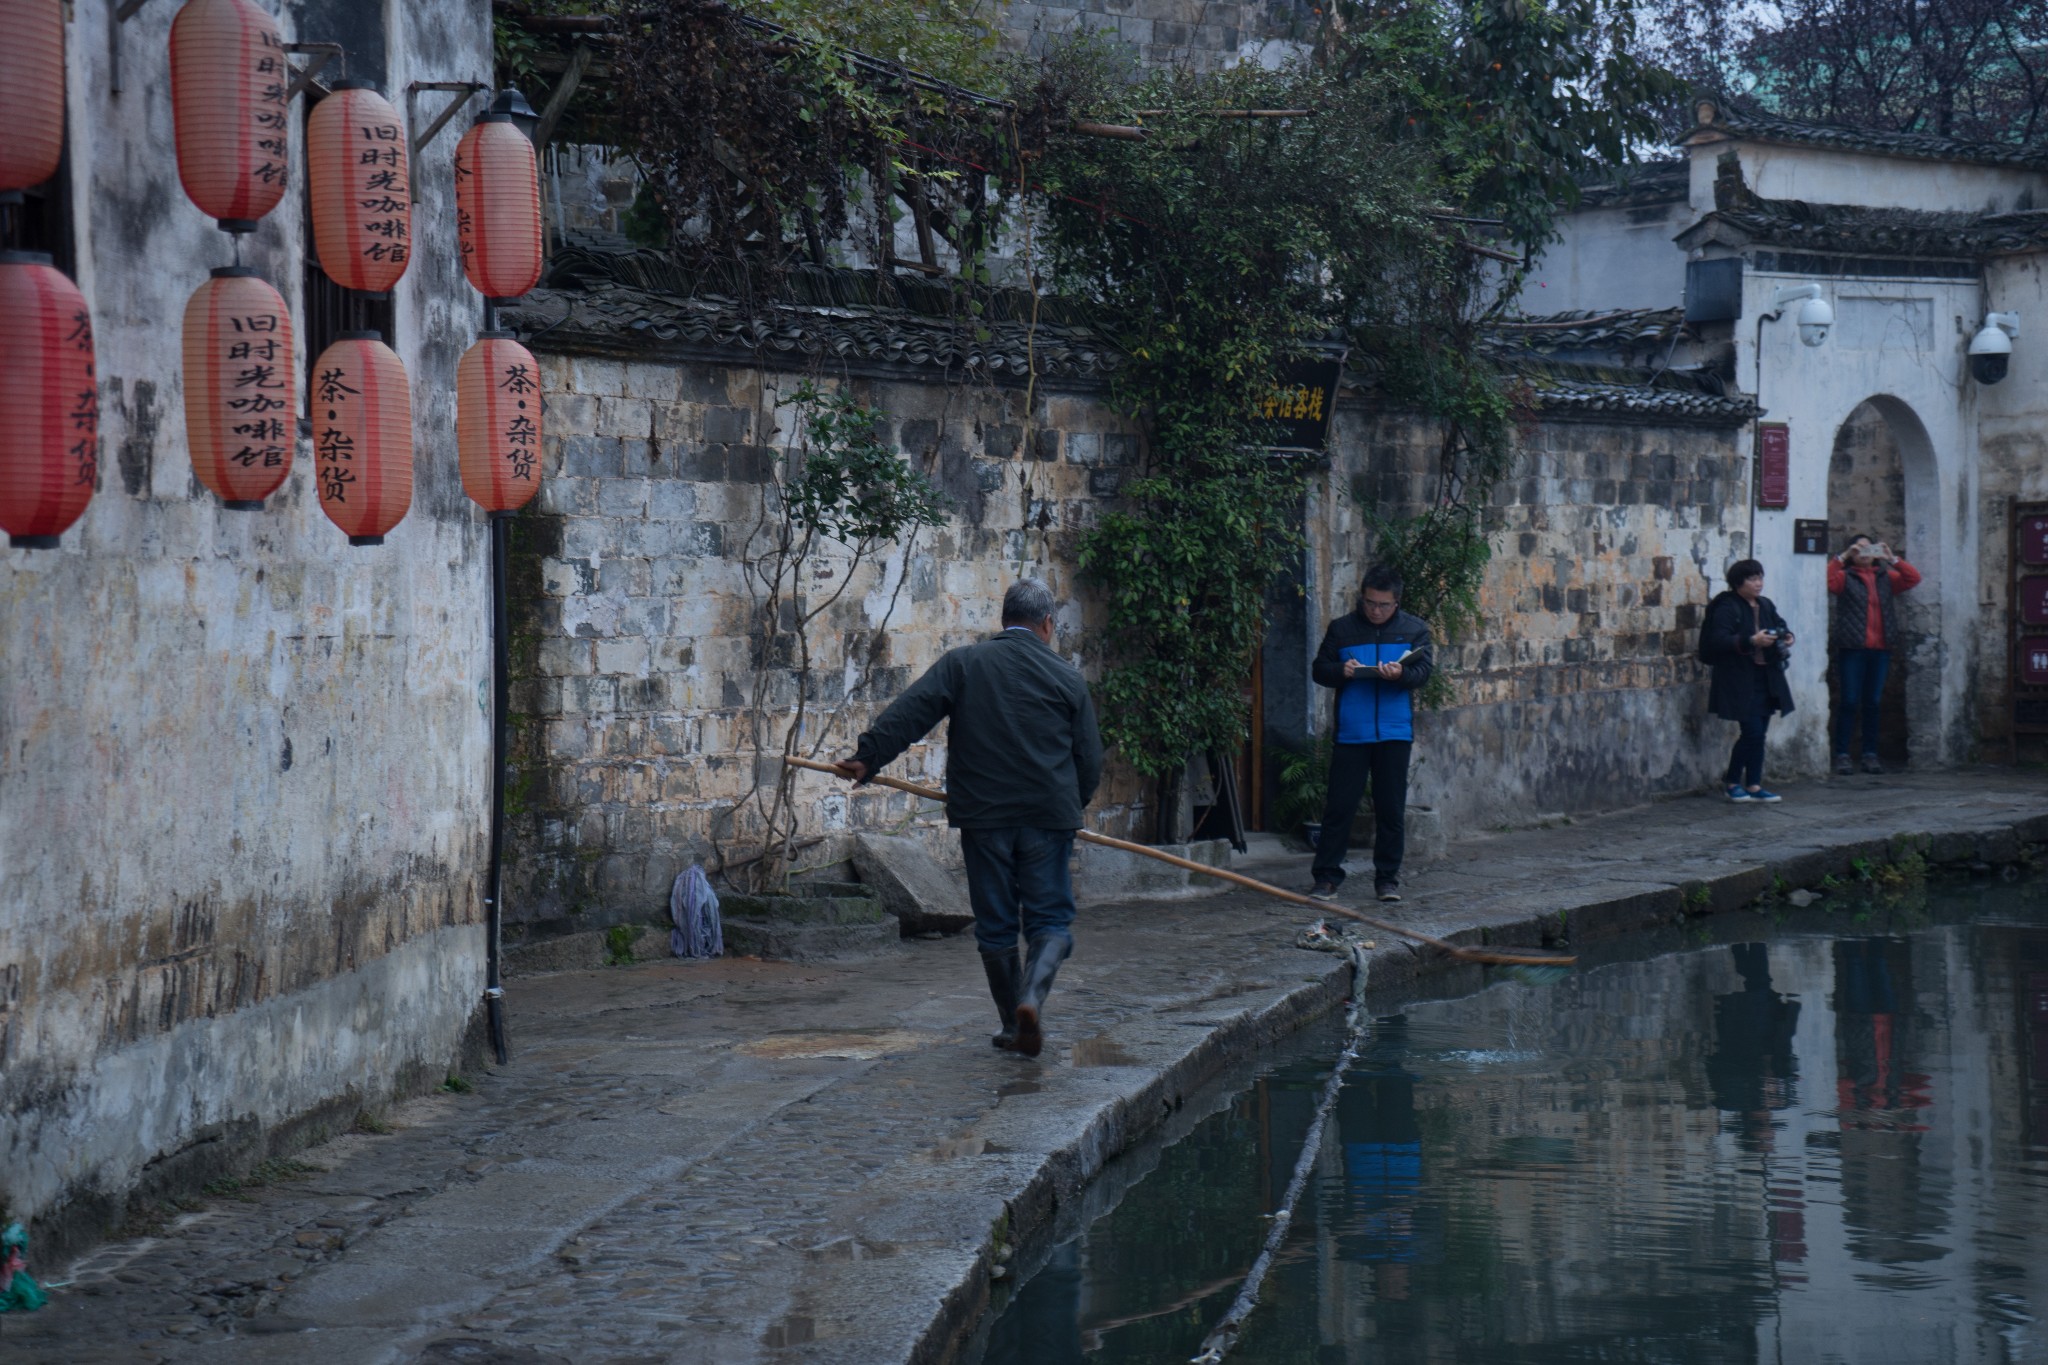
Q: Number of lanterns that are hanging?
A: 8